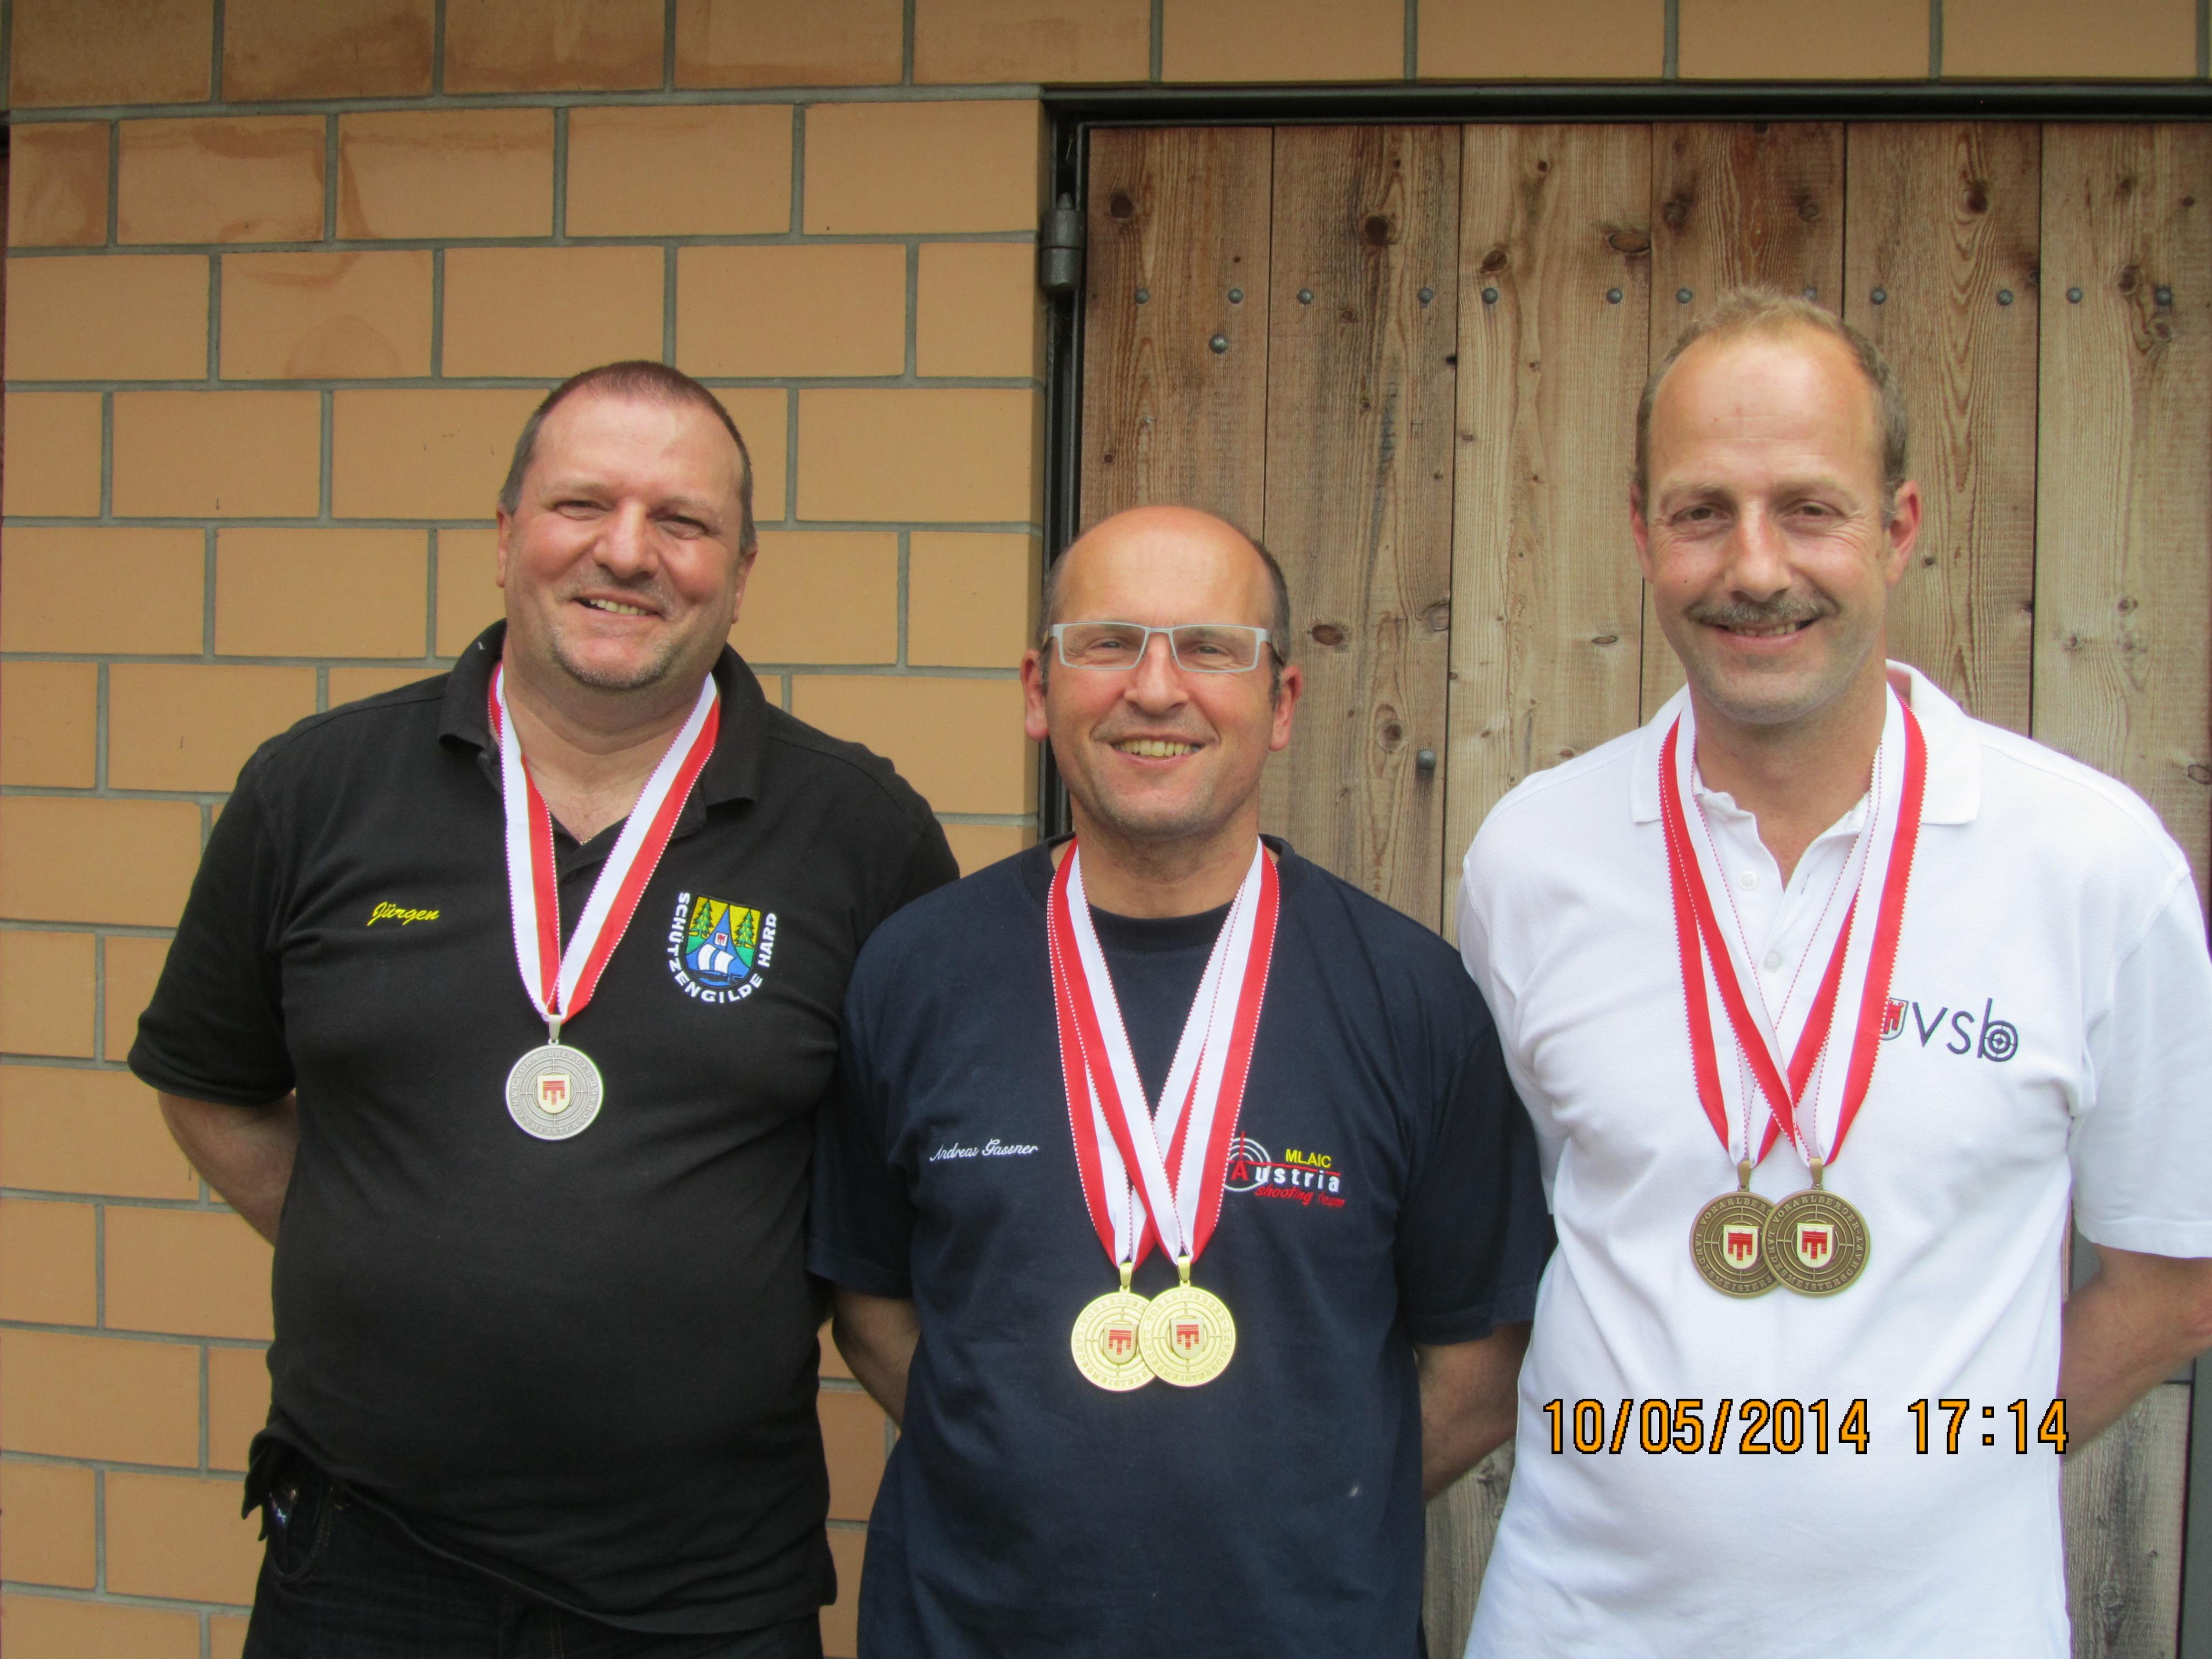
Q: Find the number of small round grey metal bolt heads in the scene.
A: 14